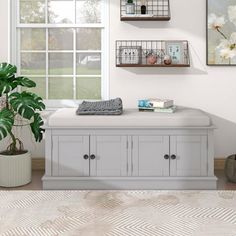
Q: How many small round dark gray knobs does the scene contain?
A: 4